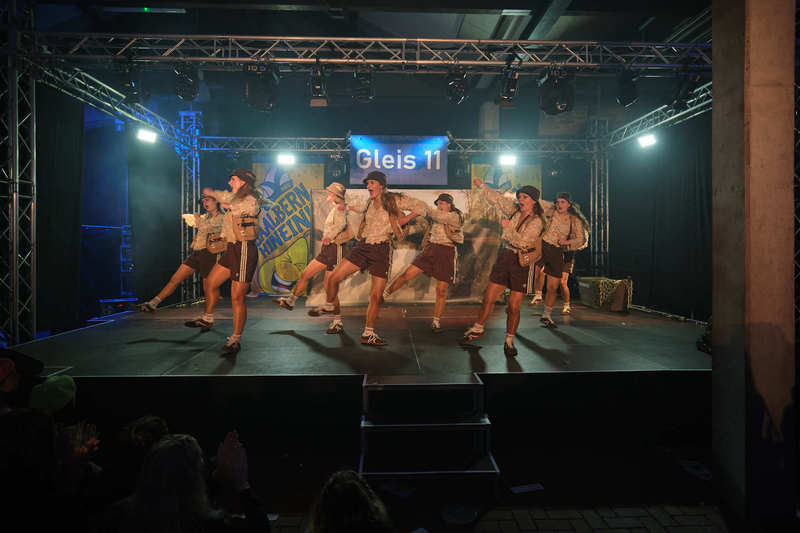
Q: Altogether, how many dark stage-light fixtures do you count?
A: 10